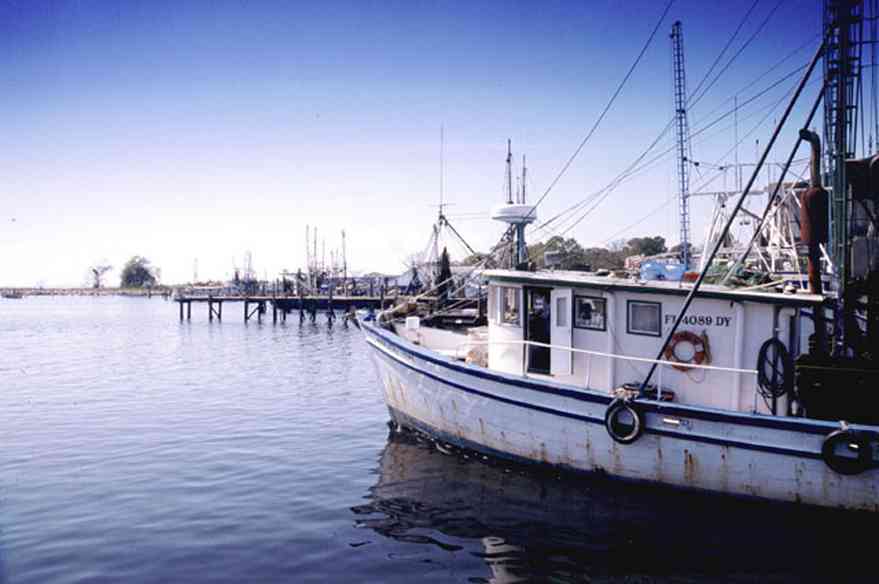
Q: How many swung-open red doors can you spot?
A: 0